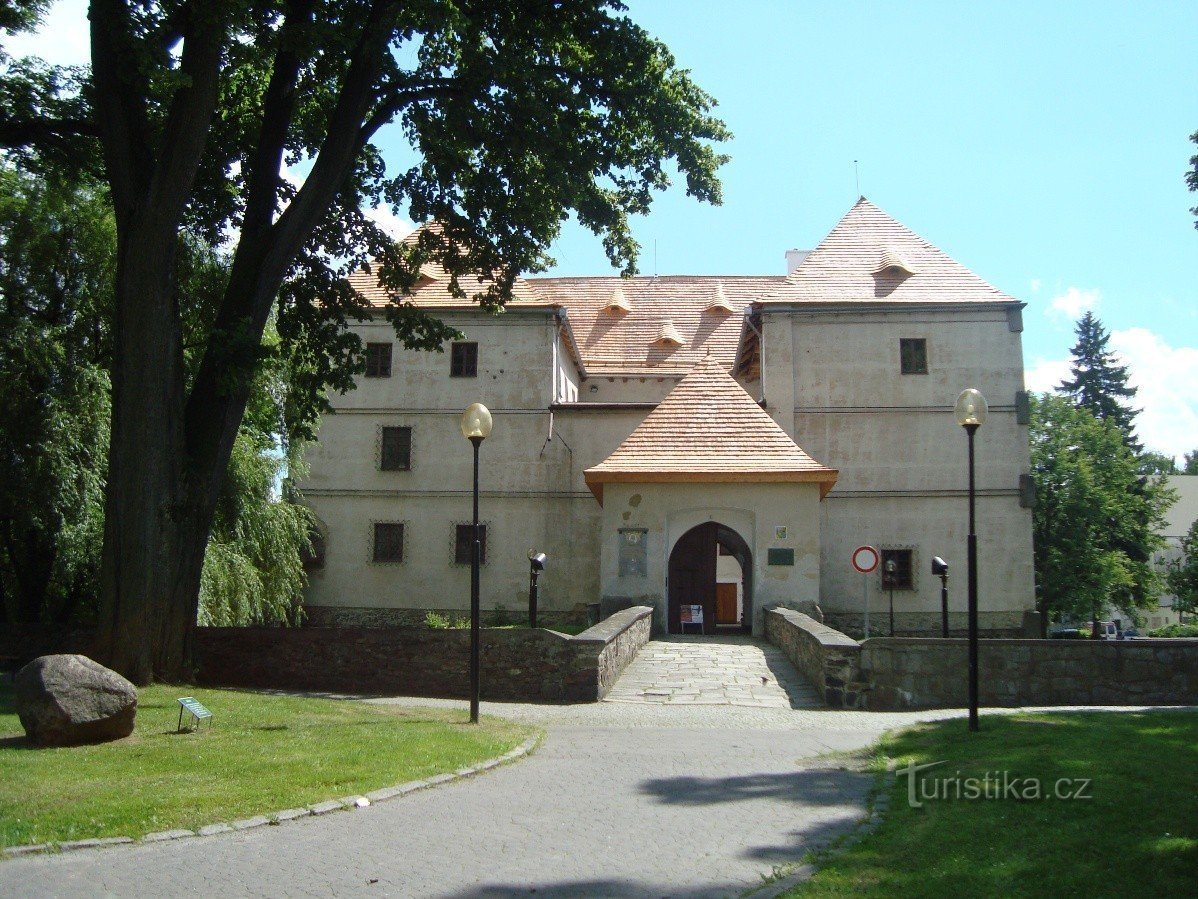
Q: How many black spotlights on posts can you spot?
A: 2